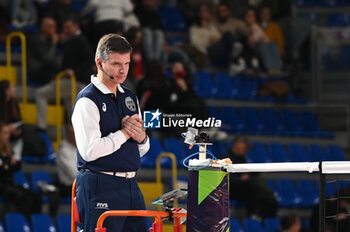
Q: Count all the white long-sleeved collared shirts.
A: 1